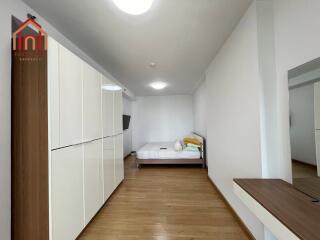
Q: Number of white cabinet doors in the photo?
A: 8